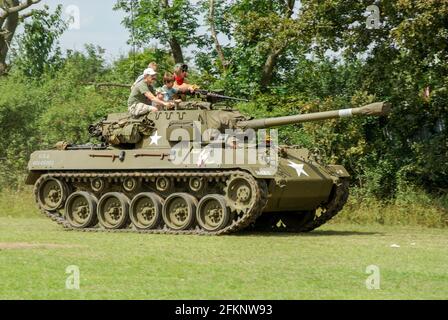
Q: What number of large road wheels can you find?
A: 5